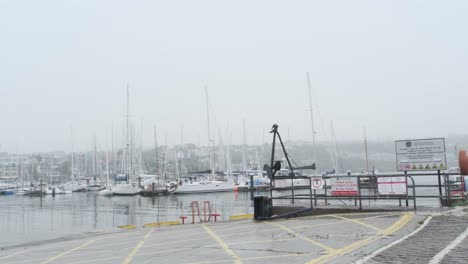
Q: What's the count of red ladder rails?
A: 2